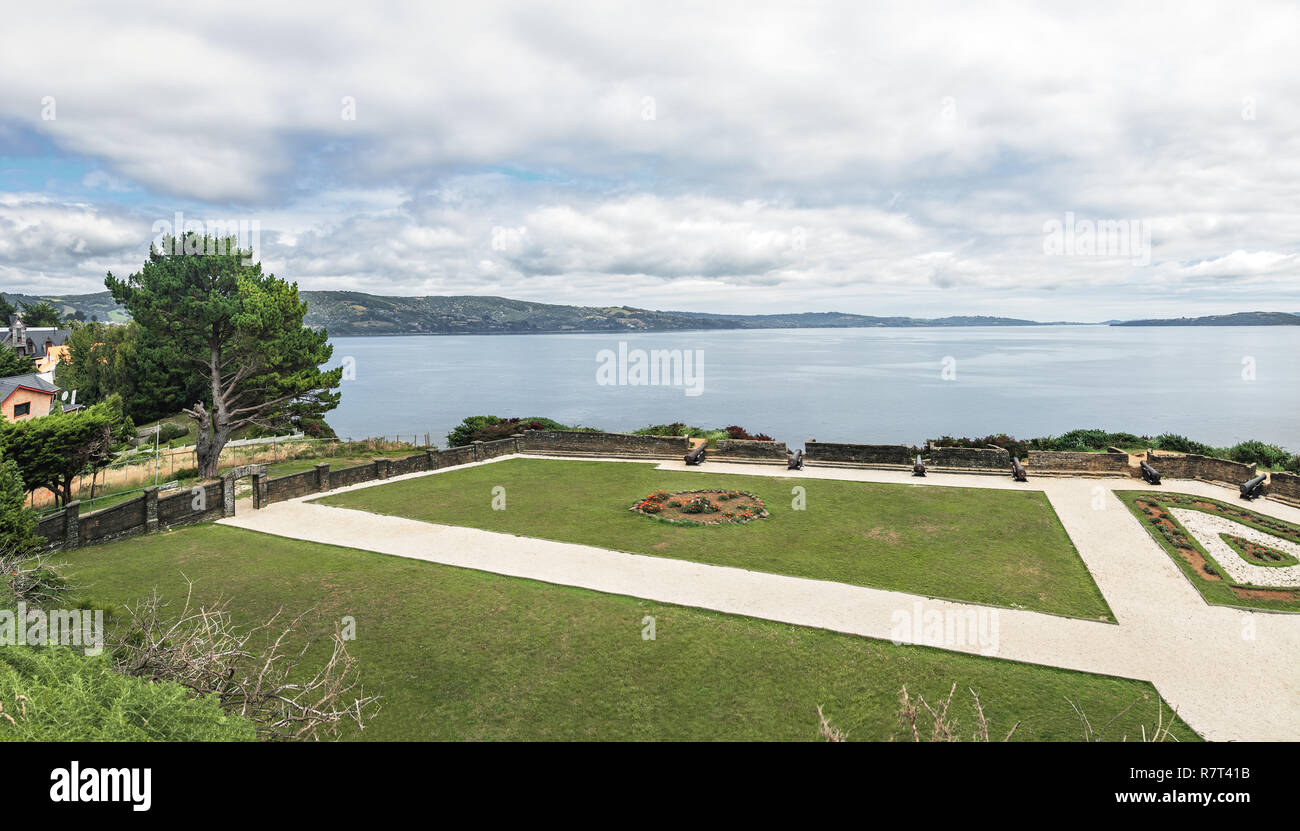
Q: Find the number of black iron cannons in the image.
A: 6